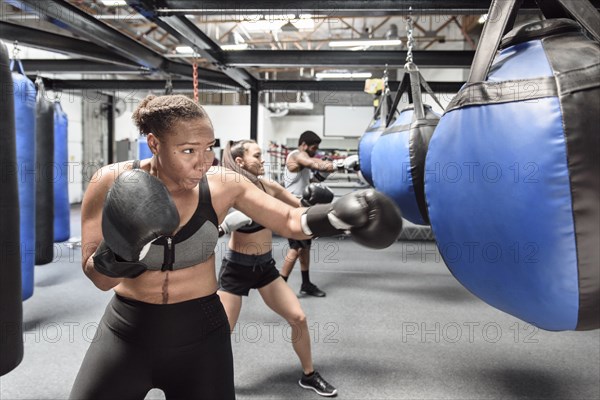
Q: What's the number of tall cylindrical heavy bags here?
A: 4